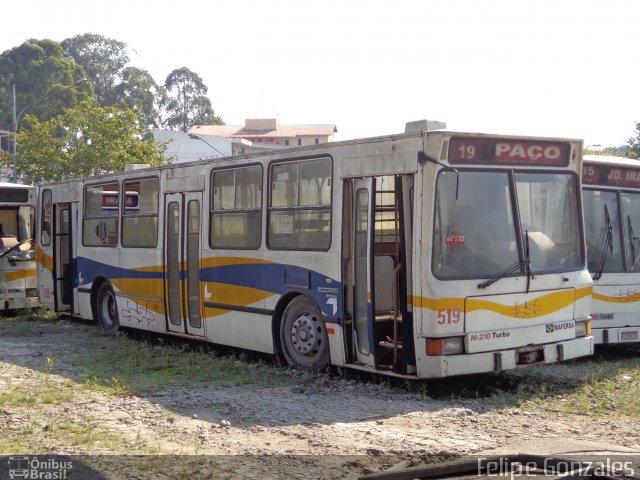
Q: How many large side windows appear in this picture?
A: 4